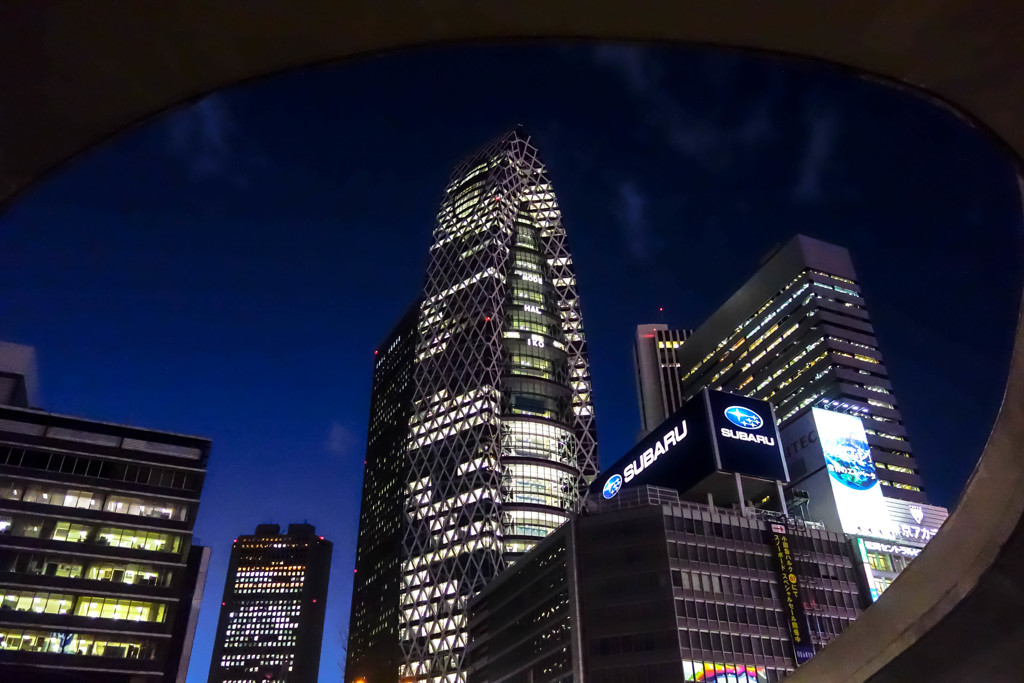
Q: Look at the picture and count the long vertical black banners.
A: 1